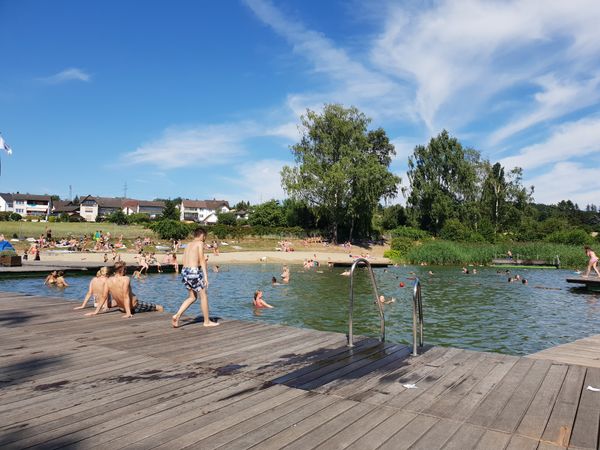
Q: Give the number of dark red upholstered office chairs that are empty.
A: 0